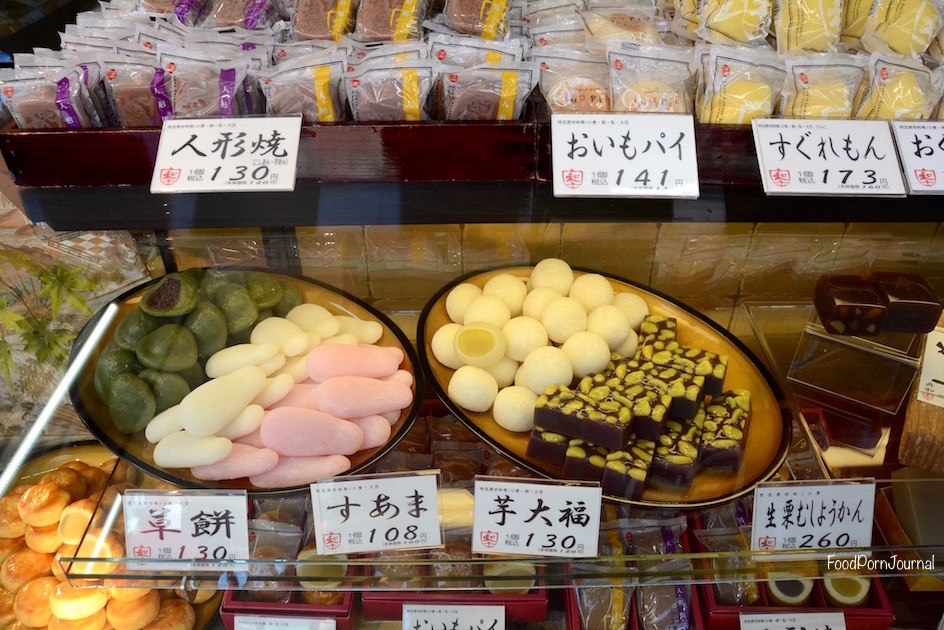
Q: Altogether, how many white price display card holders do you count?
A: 11